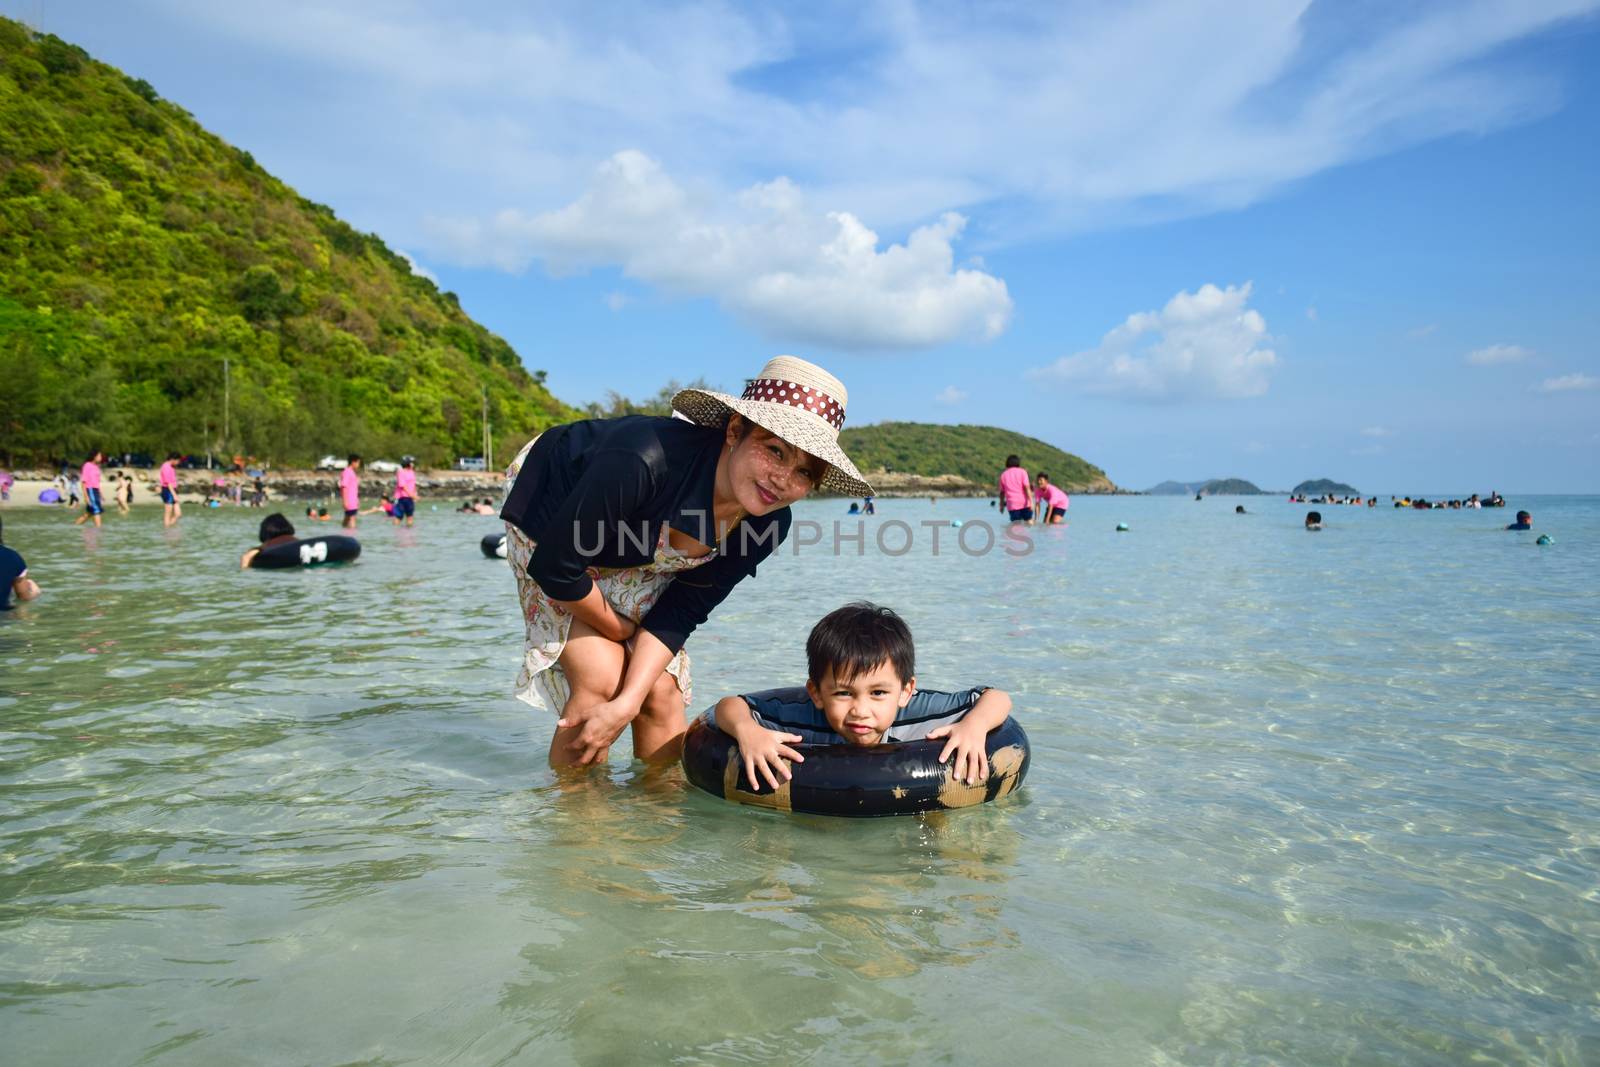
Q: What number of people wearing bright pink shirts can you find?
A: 6